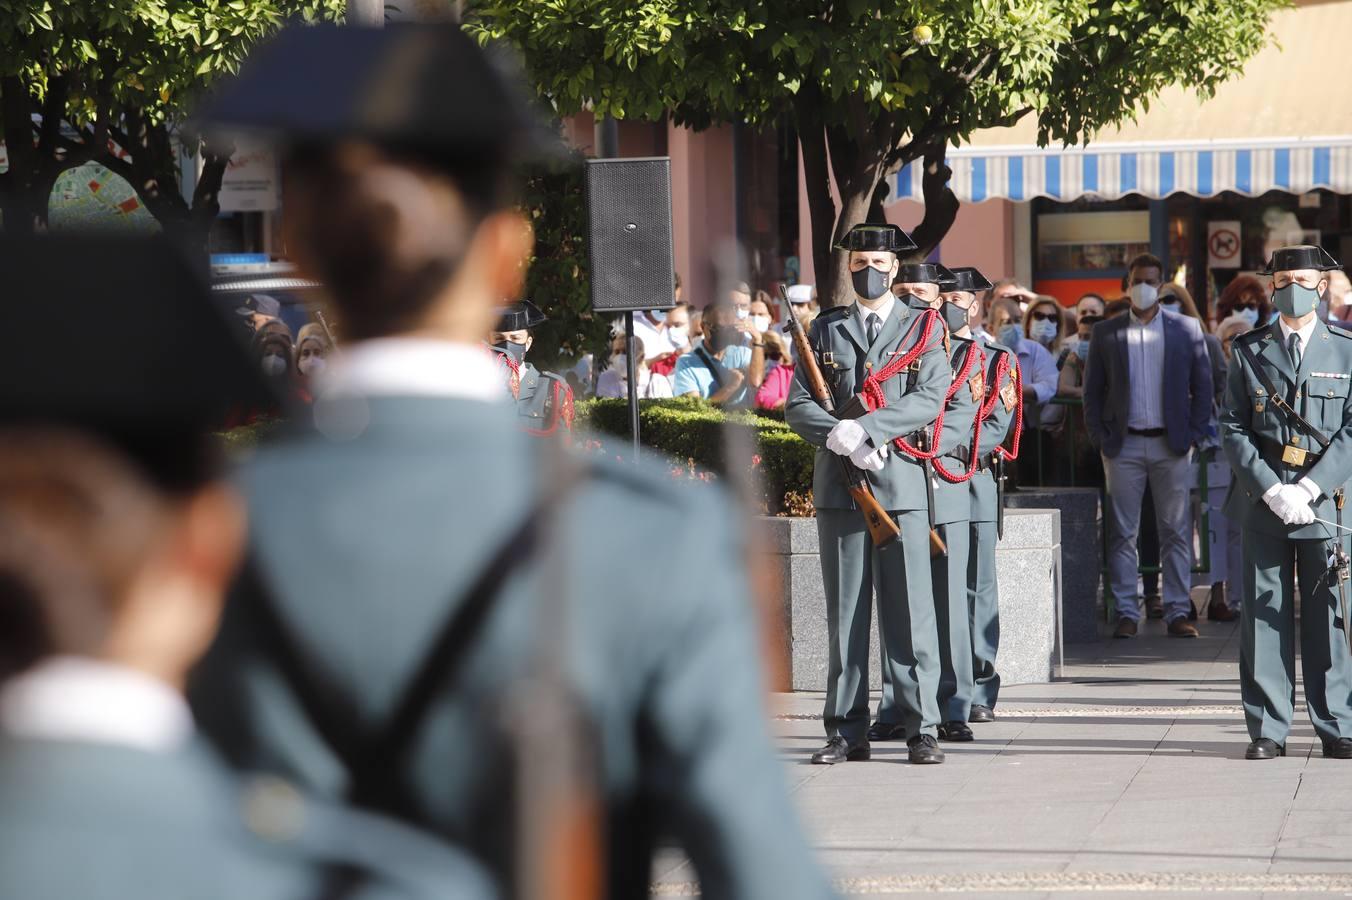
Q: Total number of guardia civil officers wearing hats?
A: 7